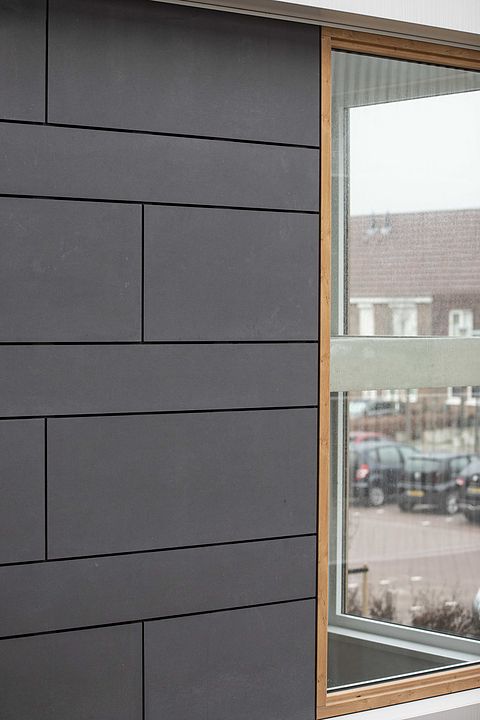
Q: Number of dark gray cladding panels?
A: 11